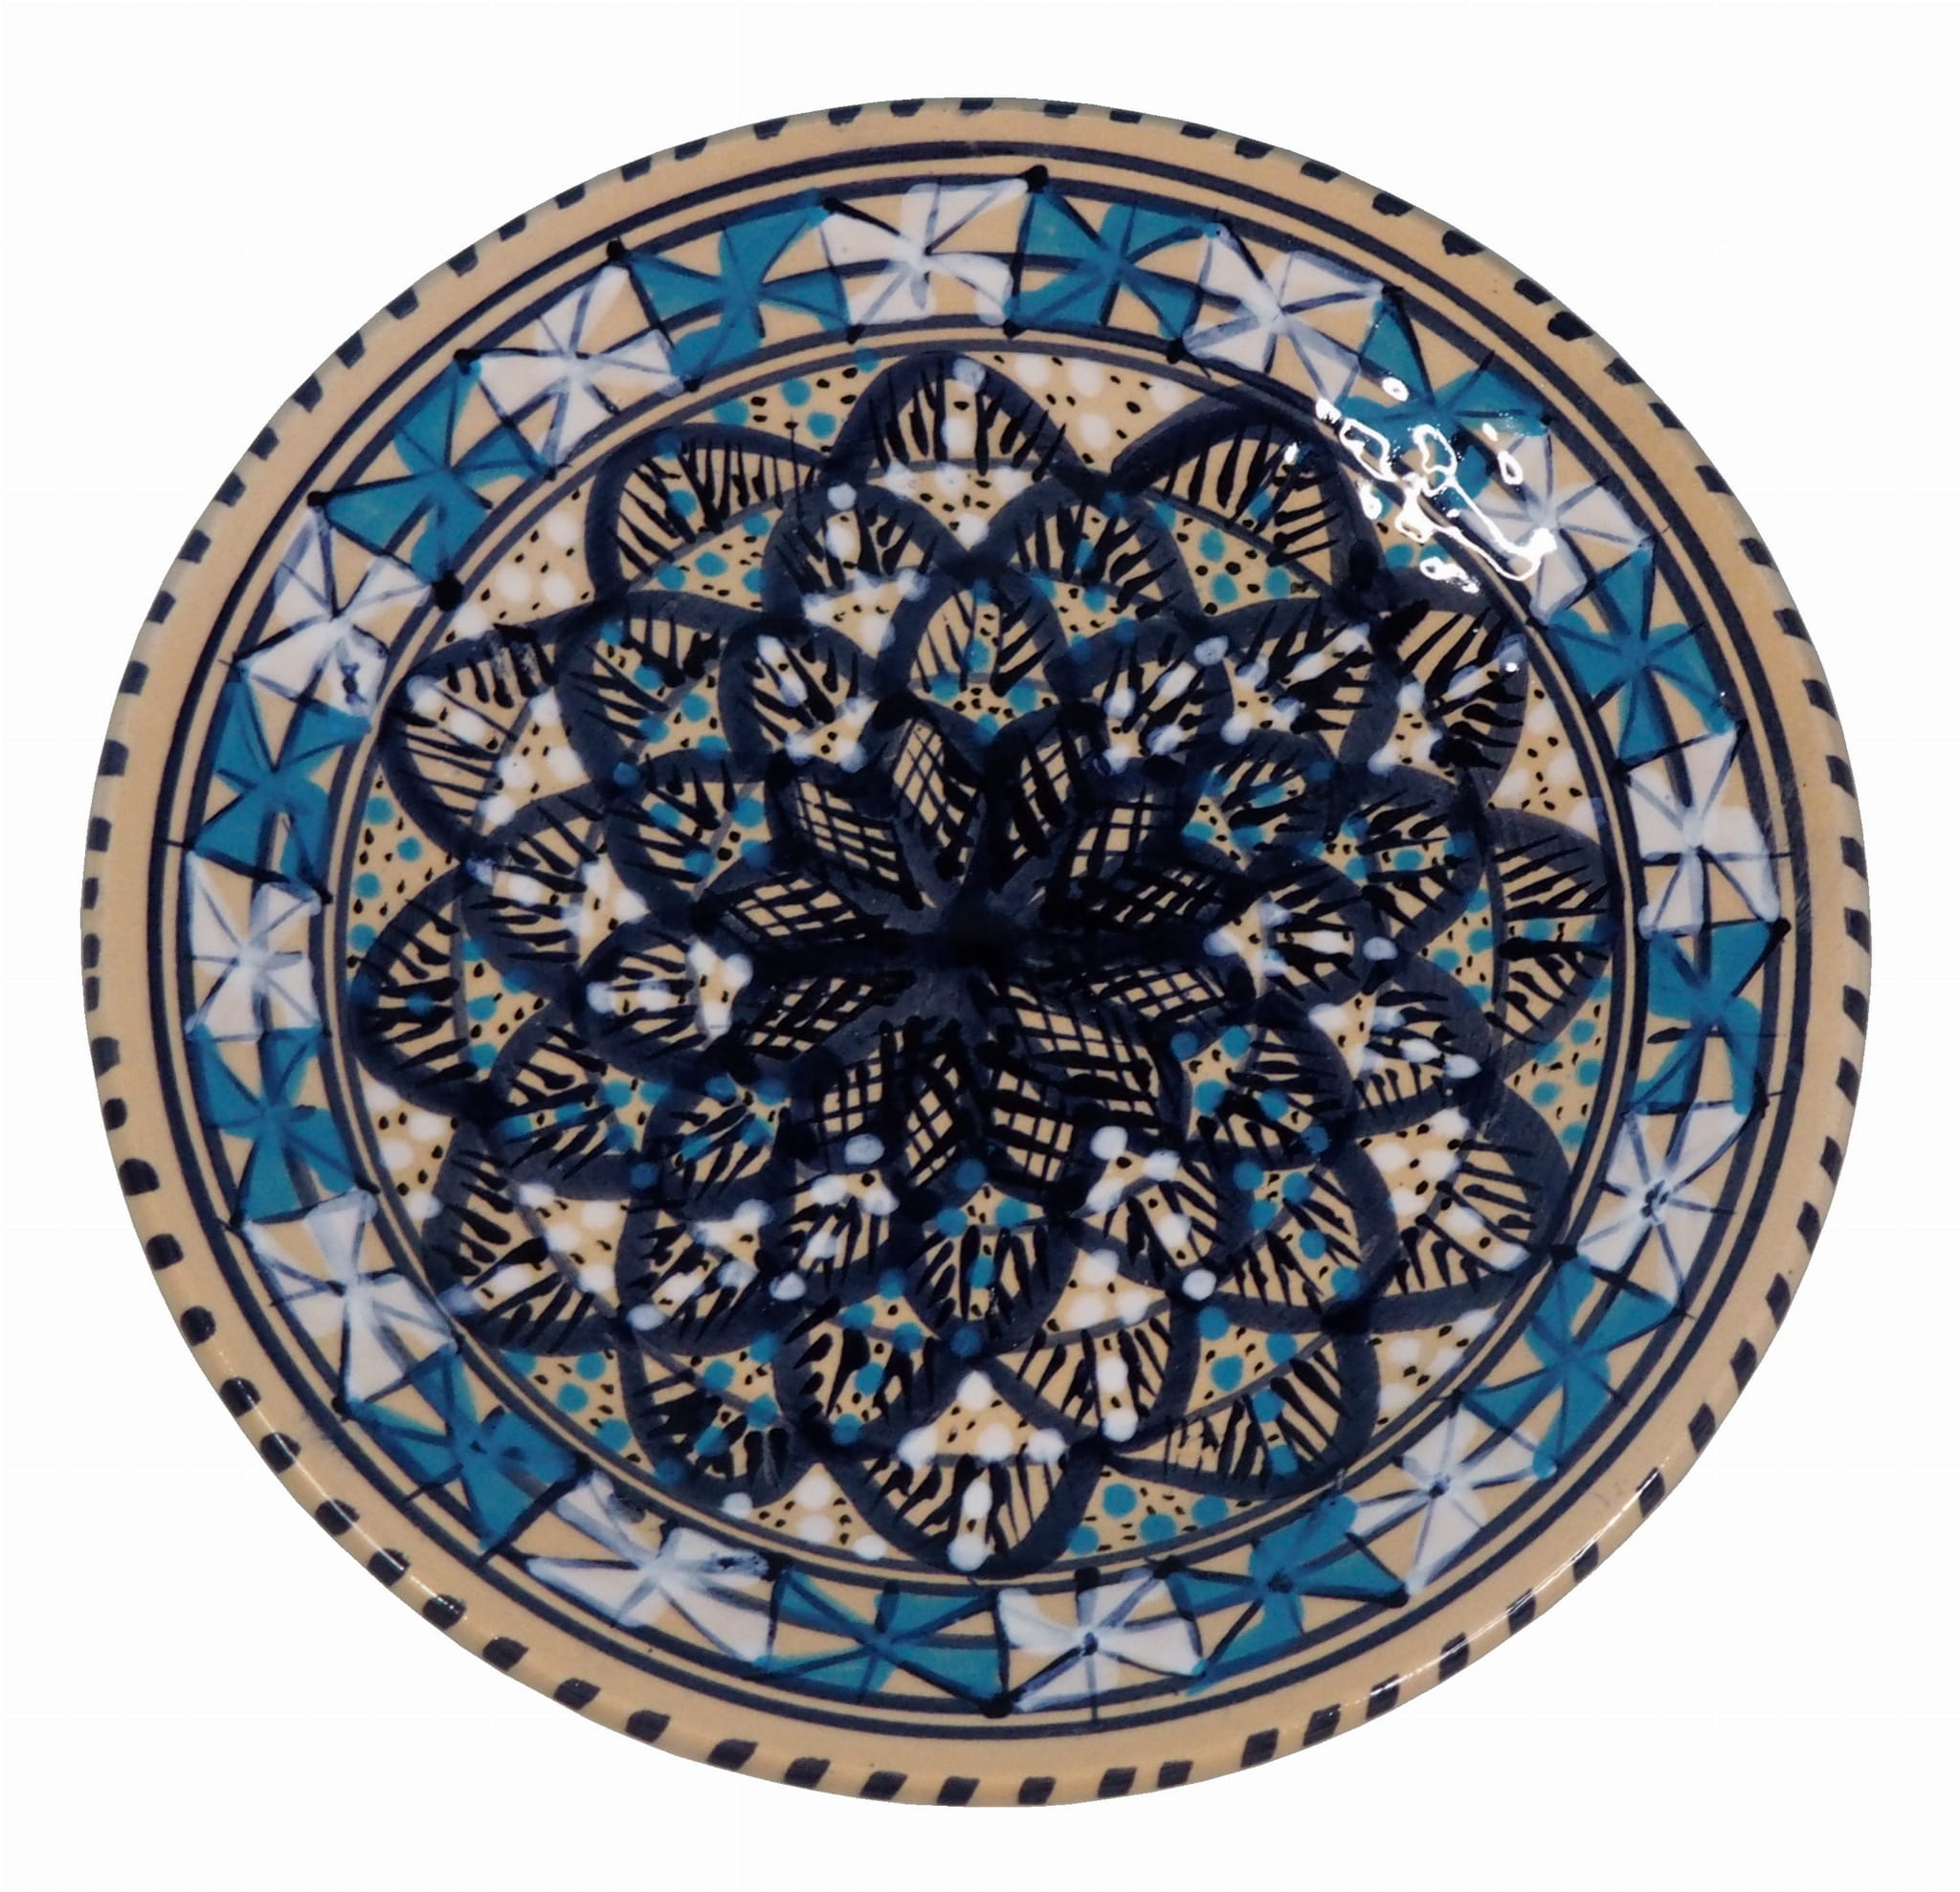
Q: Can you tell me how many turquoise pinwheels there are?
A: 12